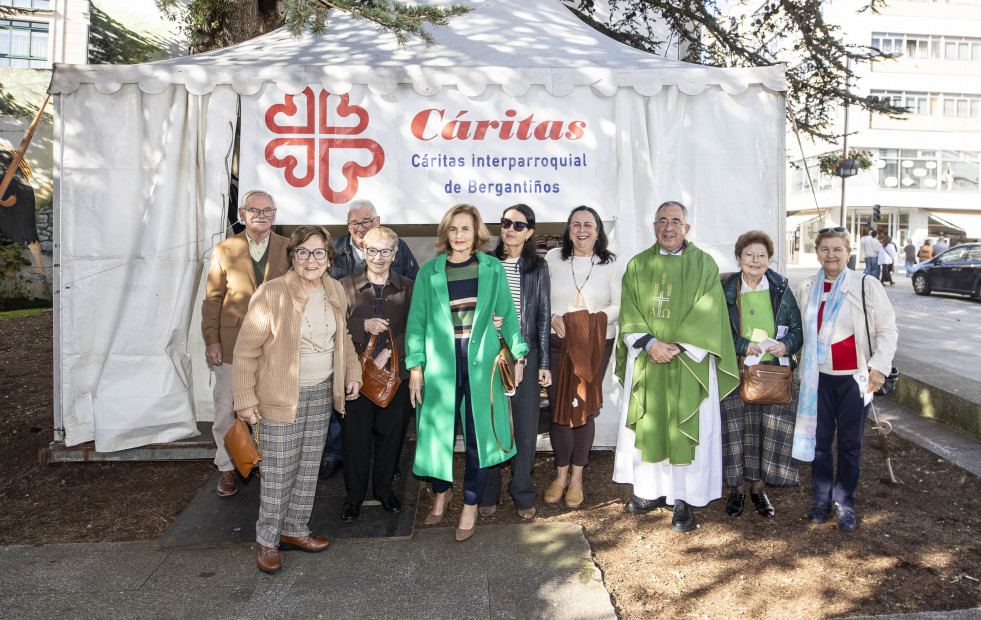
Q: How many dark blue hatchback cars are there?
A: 1